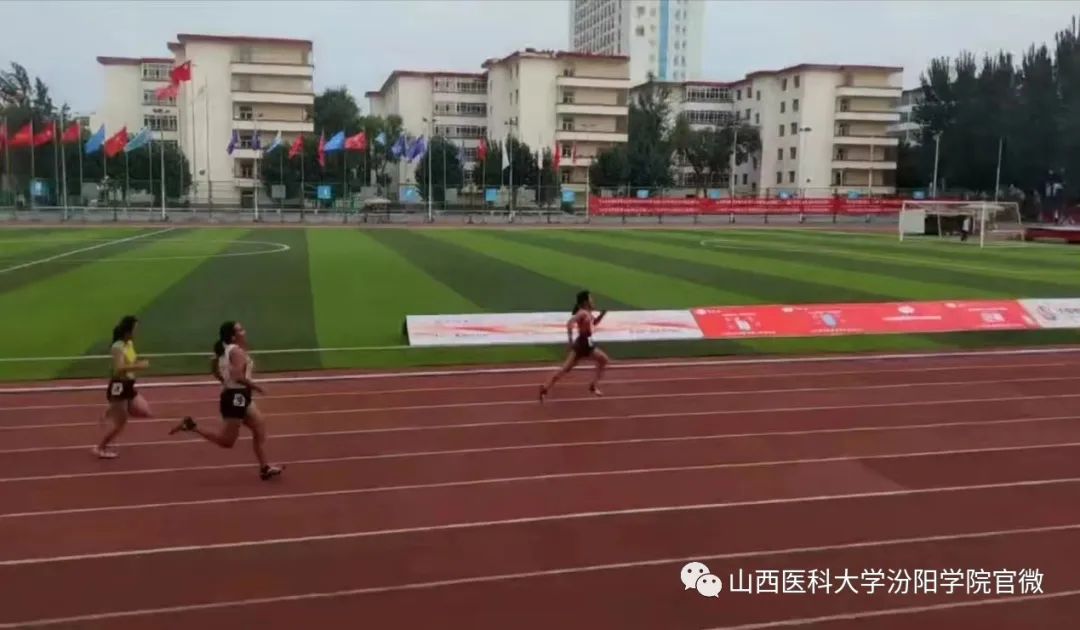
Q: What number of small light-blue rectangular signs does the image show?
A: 10